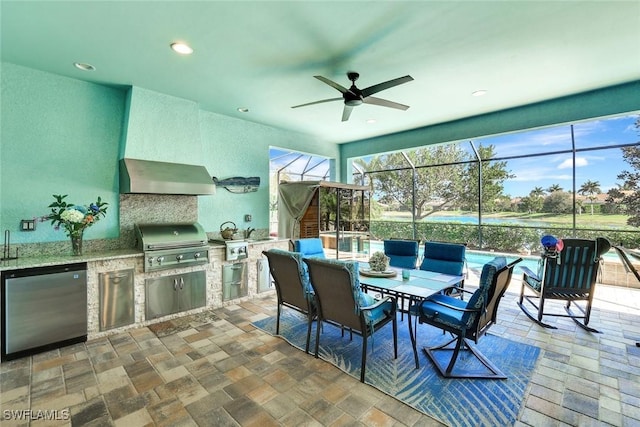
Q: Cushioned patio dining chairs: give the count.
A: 6